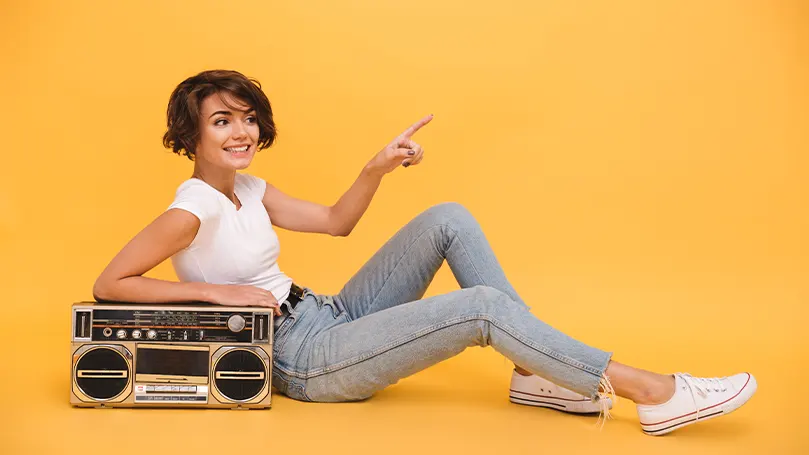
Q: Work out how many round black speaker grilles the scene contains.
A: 2